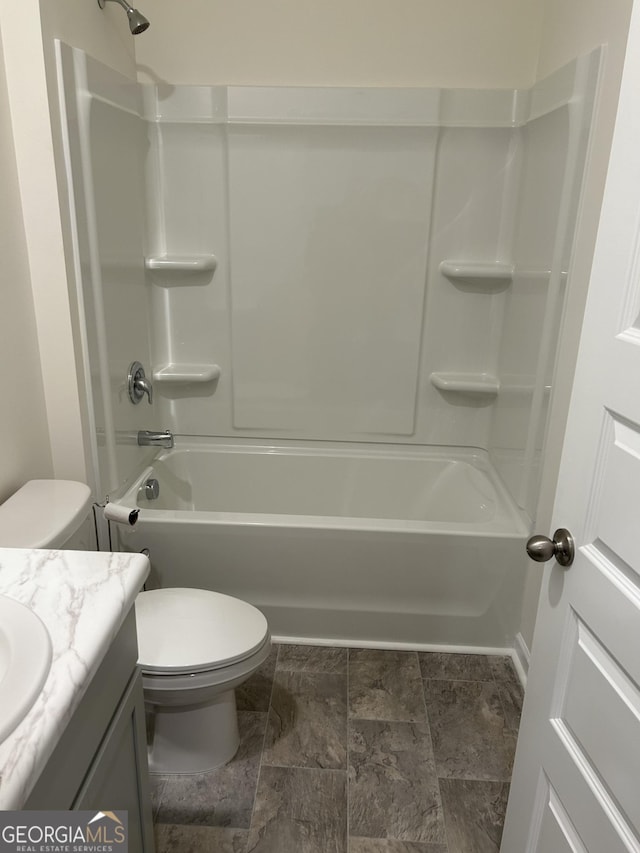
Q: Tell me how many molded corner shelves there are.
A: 4